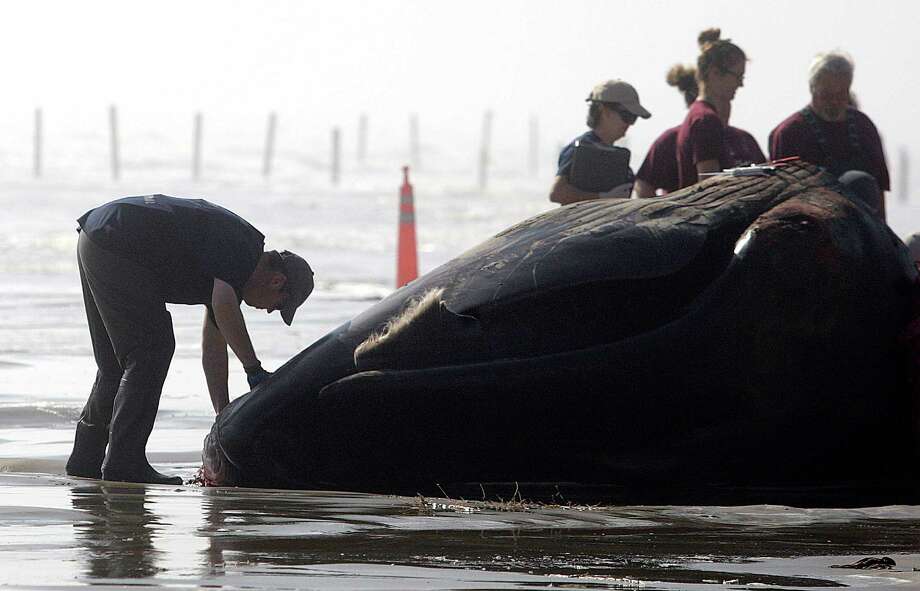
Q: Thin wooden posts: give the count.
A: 10